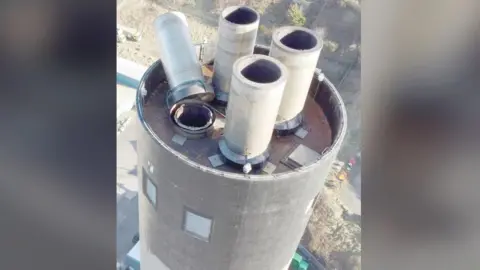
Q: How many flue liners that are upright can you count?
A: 3